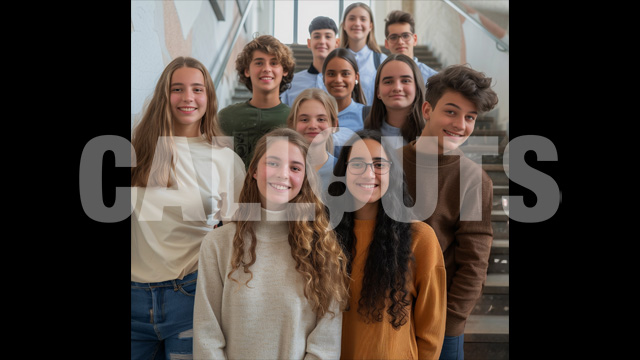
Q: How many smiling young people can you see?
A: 11